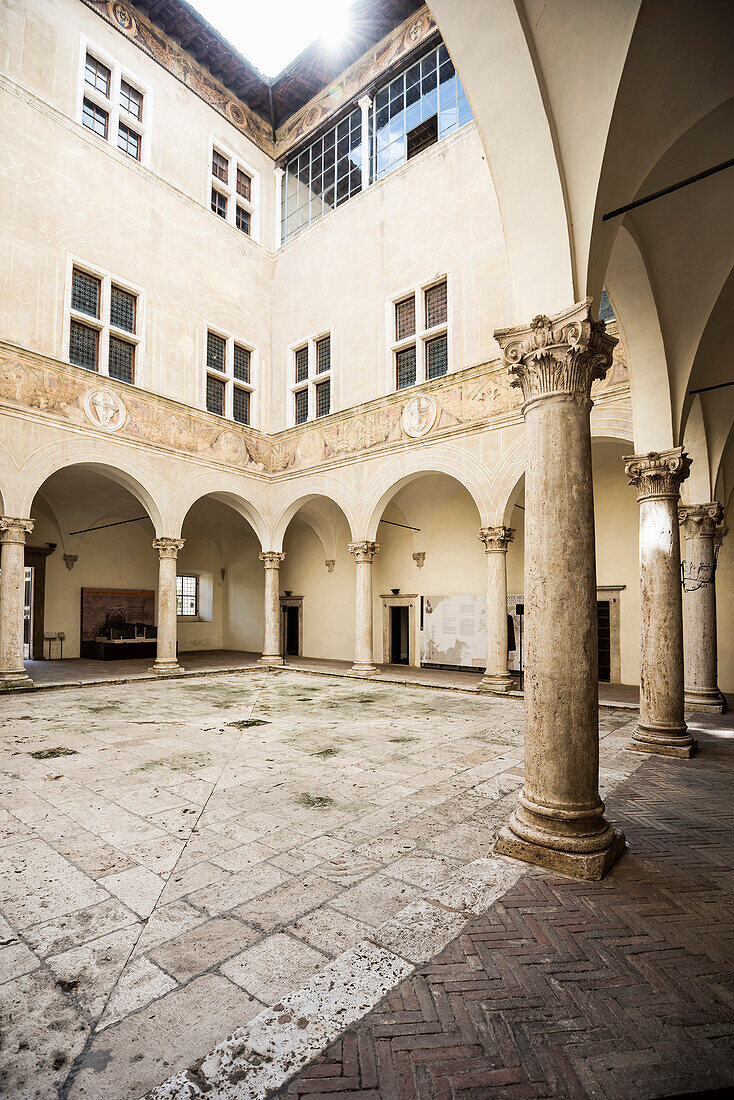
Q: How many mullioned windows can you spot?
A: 6